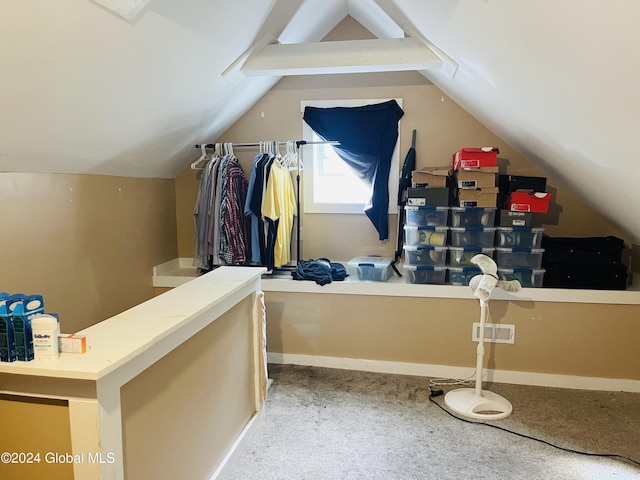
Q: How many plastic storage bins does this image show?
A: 12